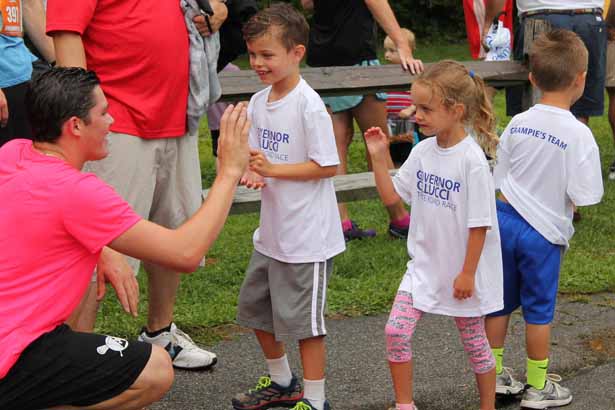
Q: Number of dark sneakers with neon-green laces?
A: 2